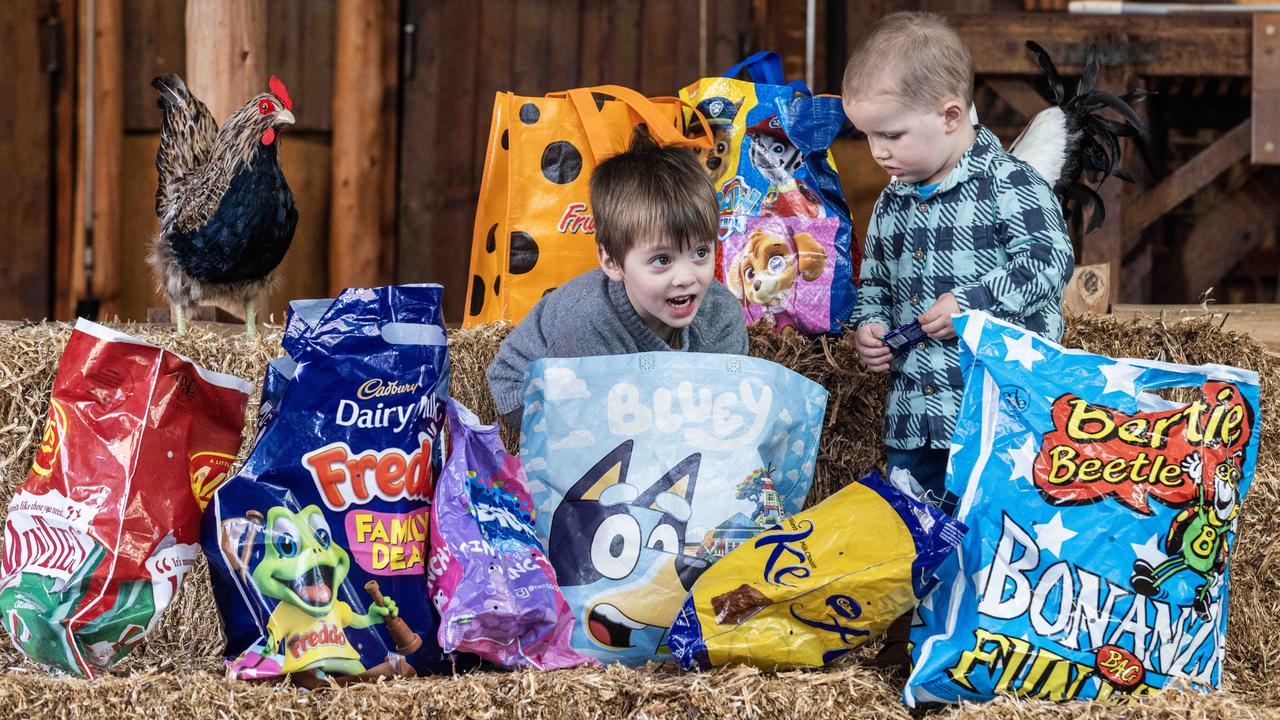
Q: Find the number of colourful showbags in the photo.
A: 8